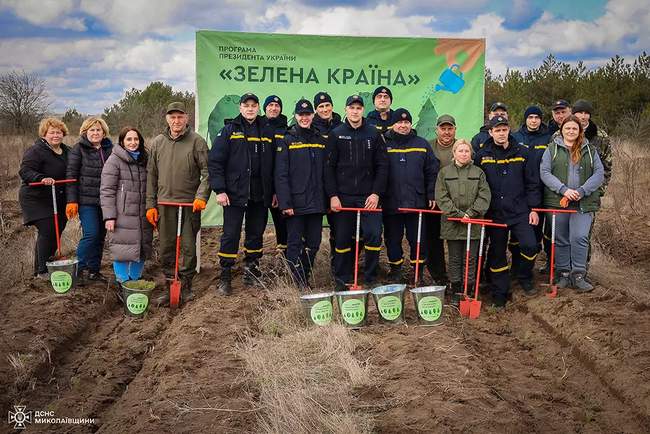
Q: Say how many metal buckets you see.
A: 6